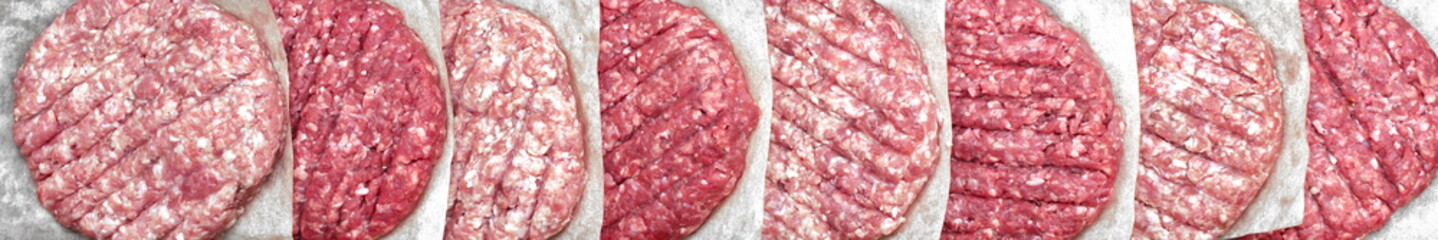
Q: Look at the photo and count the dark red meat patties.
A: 4